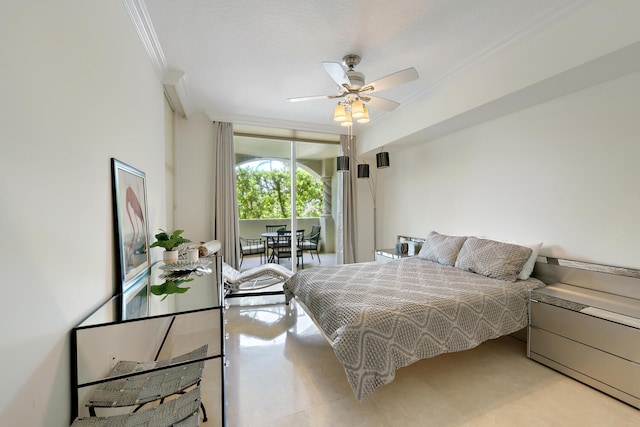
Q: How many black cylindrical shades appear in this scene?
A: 3